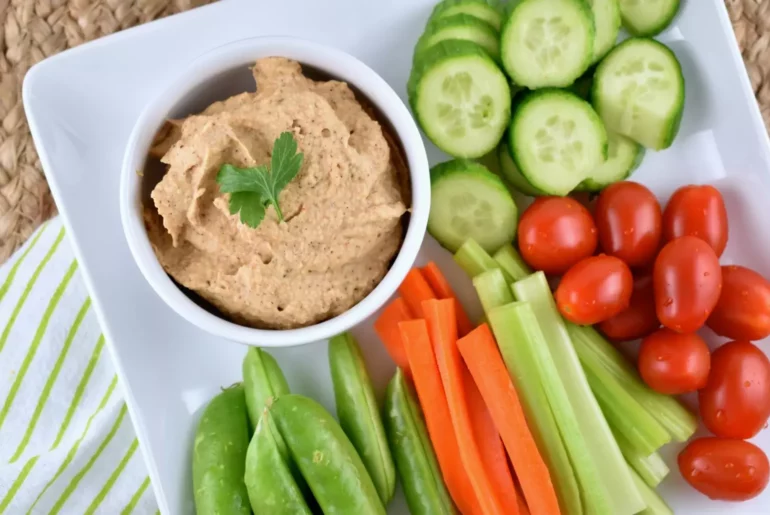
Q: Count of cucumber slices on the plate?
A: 11